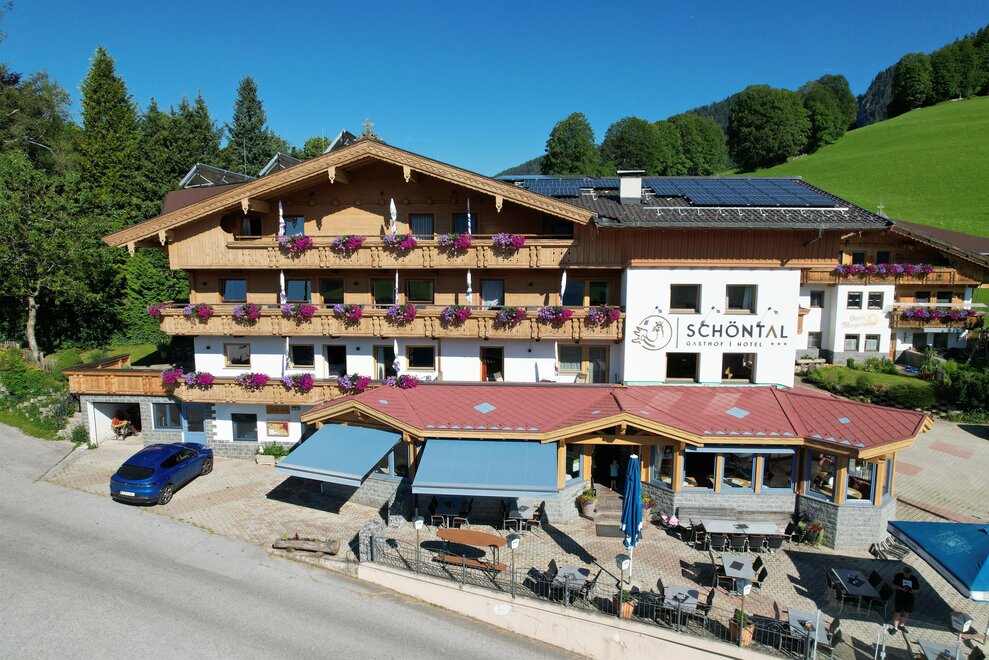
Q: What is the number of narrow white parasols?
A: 10